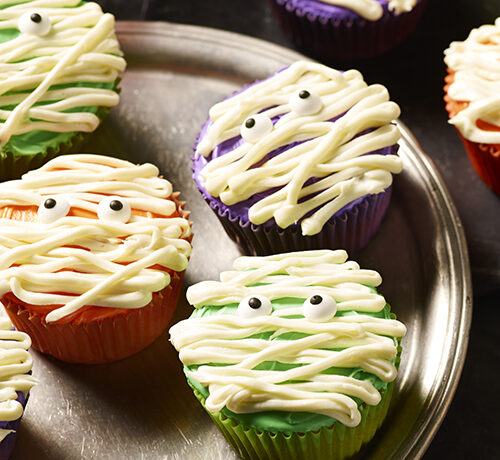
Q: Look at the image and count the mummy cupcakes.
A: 7